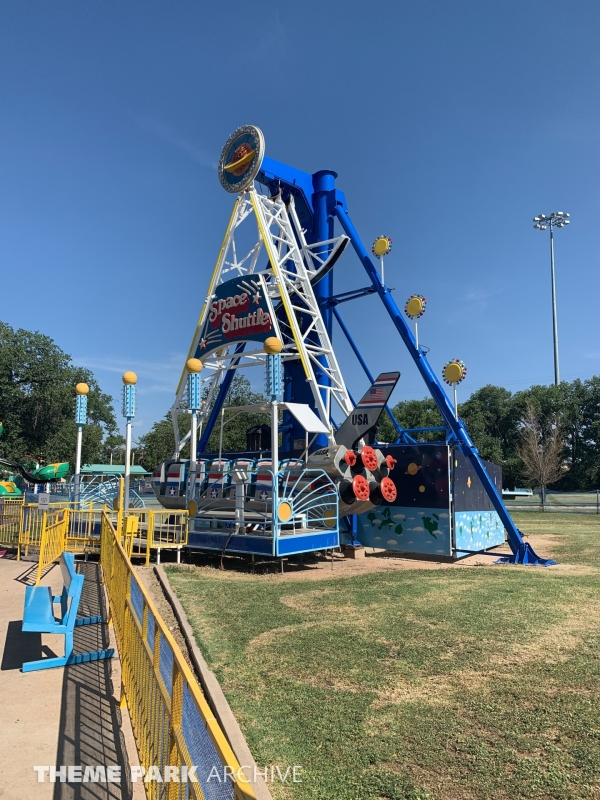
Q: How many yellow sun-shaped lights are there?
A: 3